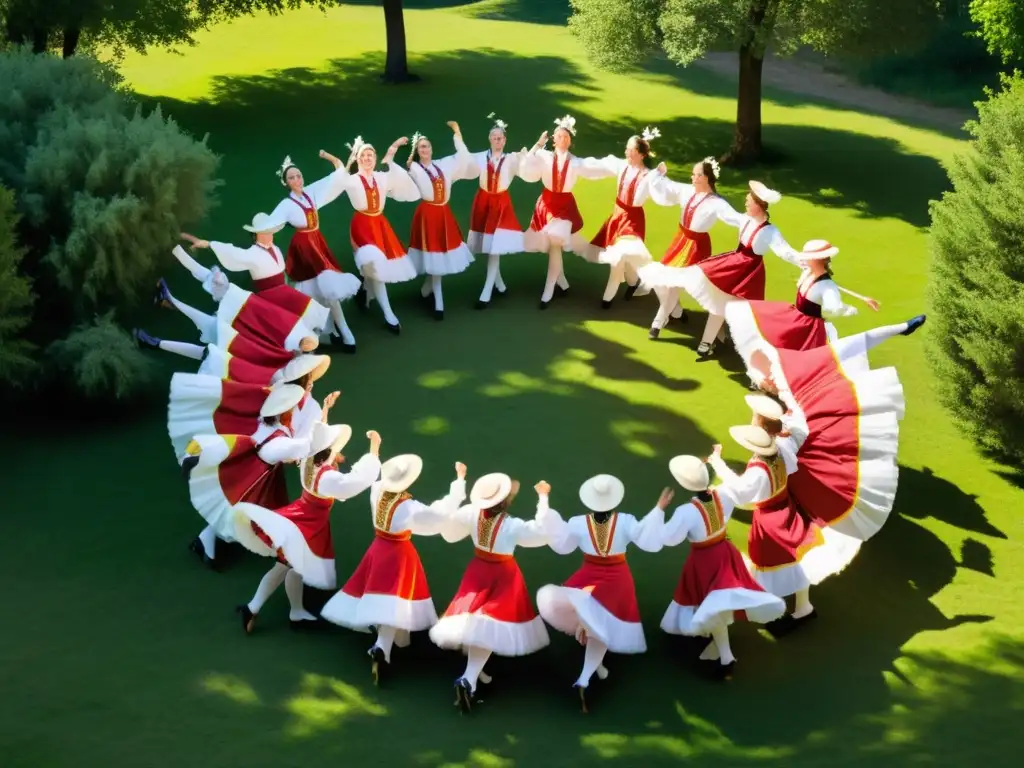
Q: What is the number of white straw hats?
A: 12